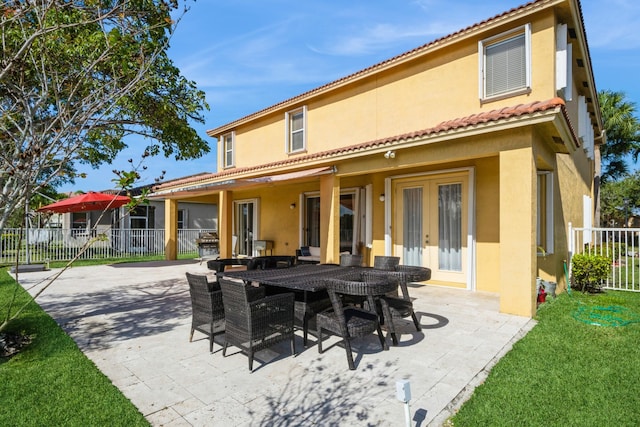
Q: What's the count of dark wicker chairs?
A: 8